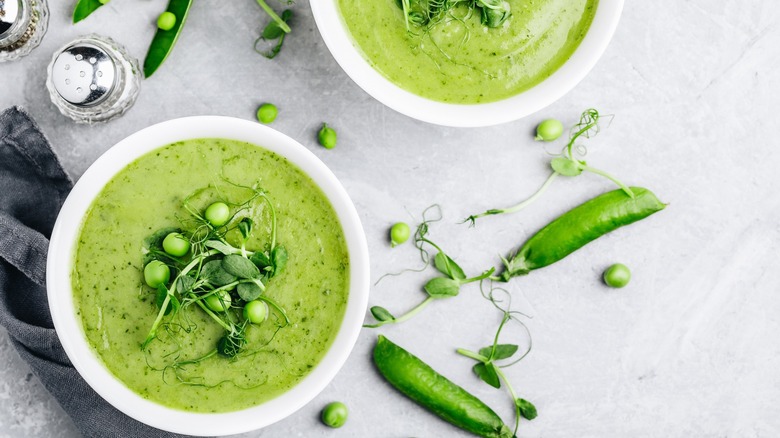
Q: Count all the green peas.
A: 13